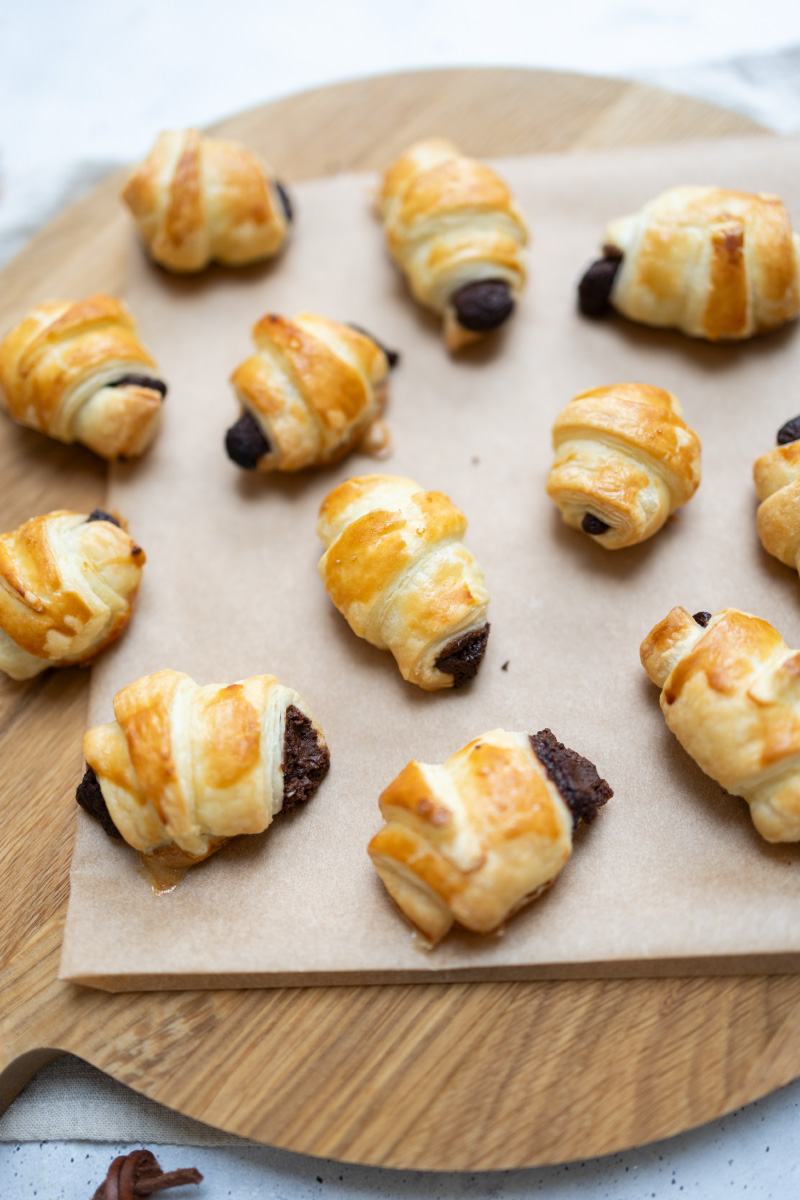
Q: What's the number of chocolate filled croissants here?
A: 12